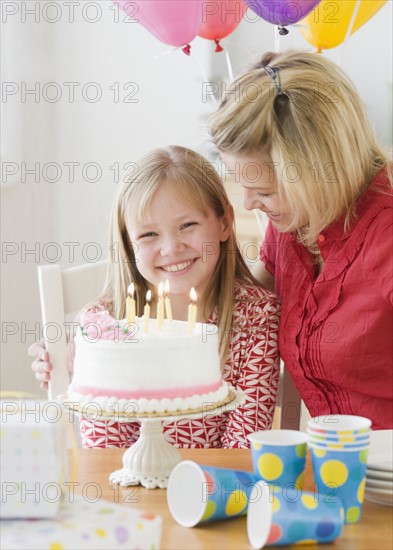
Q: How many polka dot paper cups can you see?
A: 7